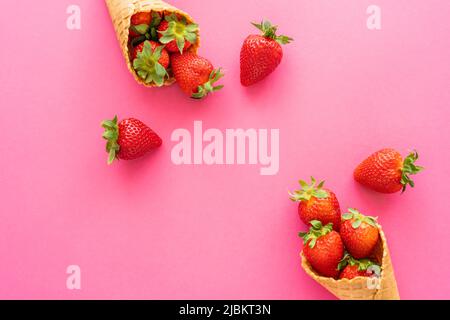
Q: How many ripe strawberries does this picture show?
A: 12